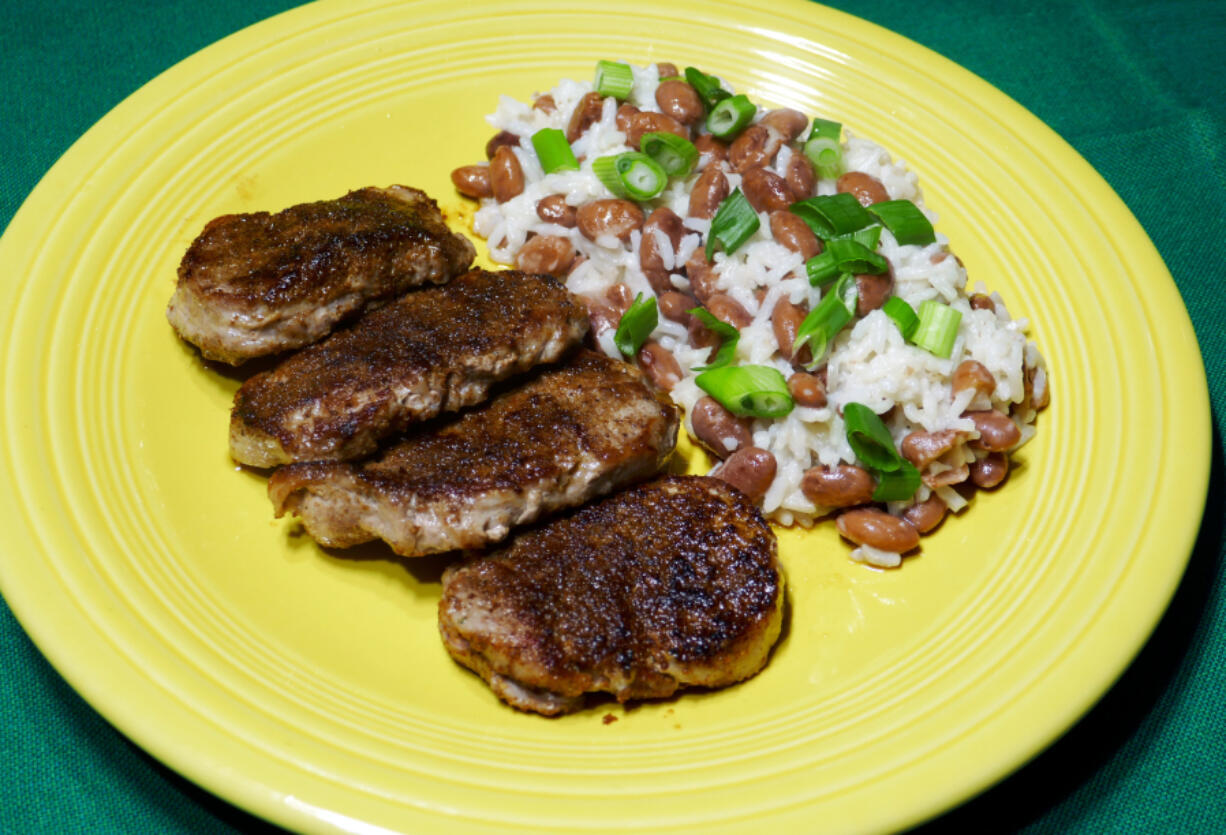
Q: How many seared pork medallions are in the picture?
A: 4